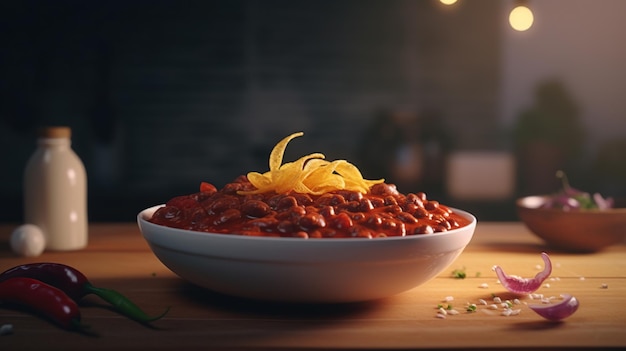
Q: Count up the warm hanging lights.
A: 2